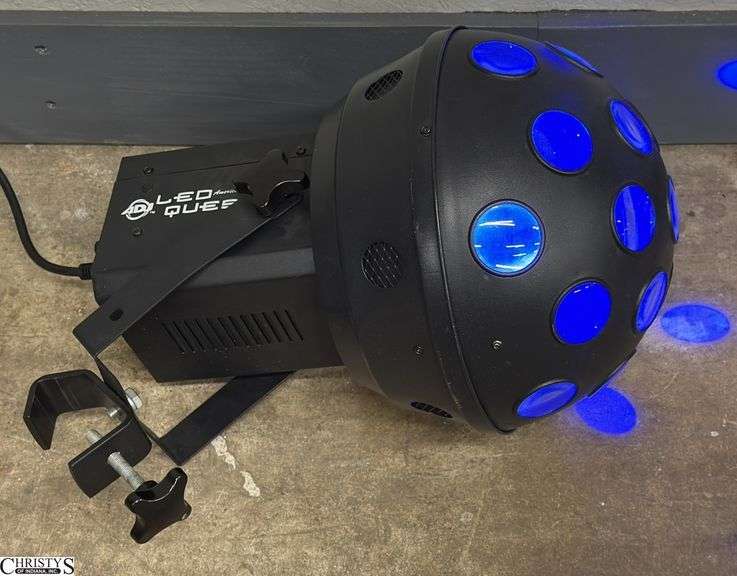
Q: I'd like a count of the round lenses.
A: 11